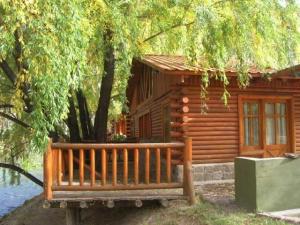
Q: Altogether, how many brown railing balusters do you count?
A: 11